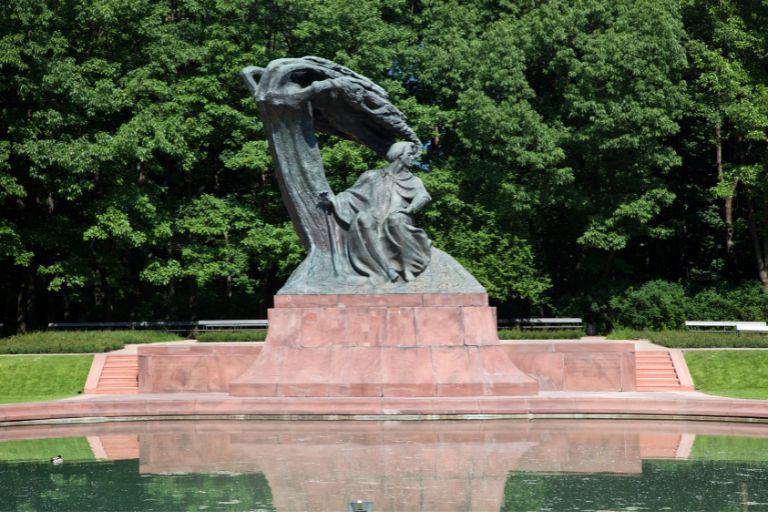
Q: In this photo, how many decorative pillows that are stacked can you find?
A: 0